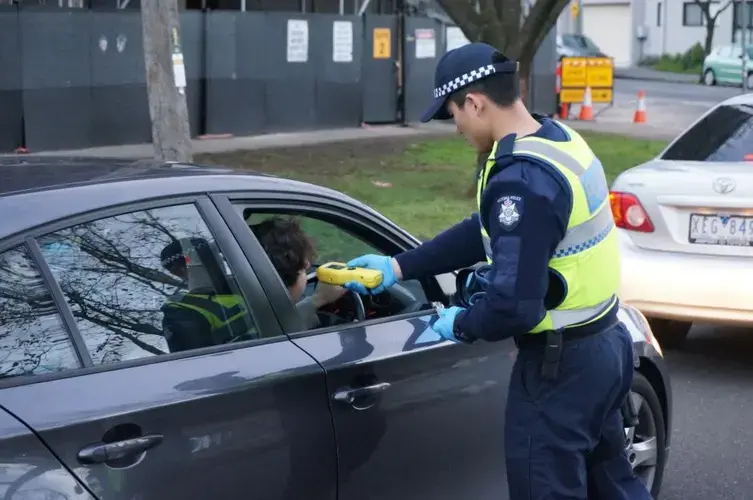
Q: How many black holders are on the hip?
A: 1